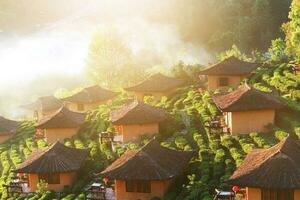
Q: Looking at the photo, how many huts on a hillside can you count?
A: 11